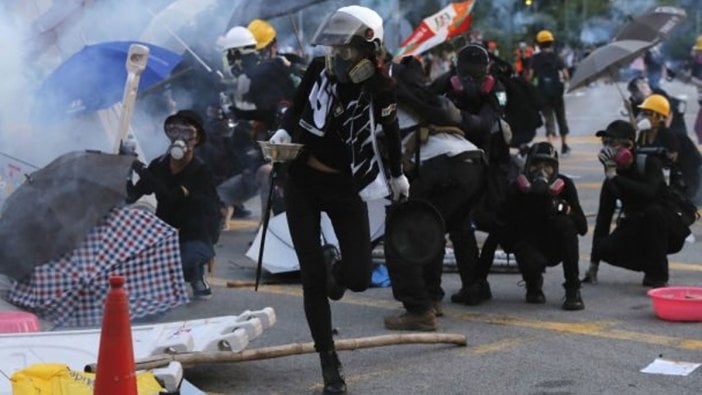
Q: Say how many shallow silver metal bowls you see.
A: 1